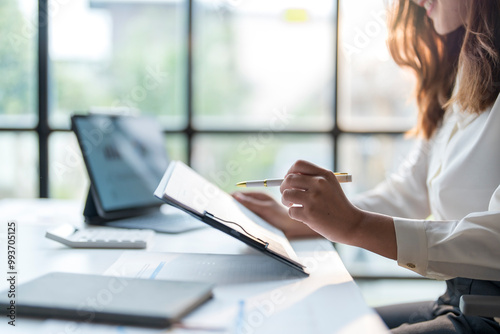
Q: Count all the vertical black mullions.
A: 3